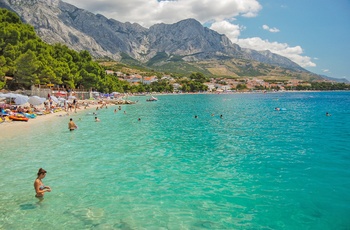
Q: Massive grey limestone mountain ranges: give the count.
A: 1